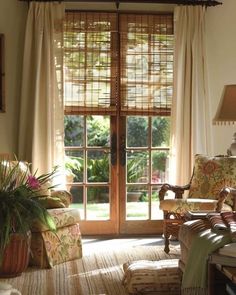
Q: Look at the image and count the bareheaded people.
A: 0